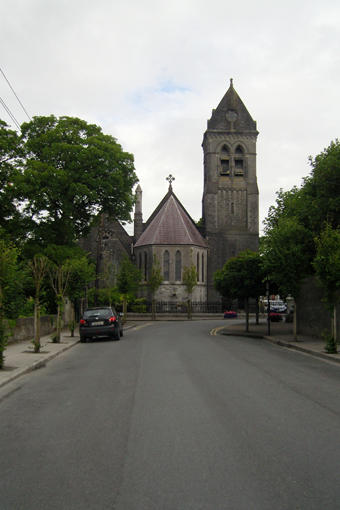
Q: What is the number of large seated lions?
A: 0